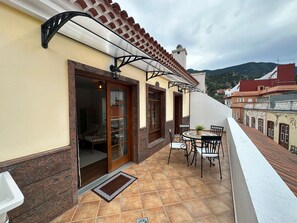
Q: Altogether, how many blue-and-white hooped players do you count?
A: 0